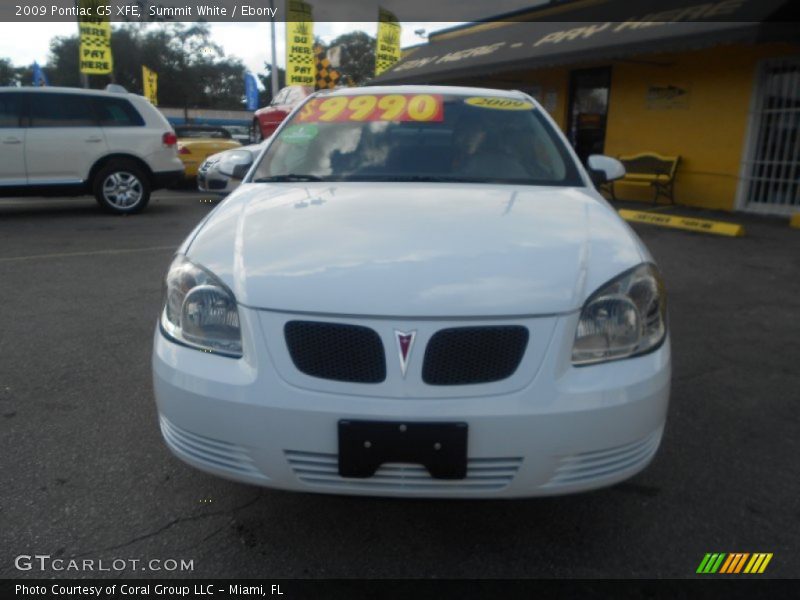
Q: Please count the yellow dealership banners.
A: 4